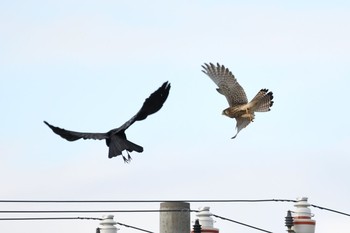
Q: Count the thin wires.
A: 3